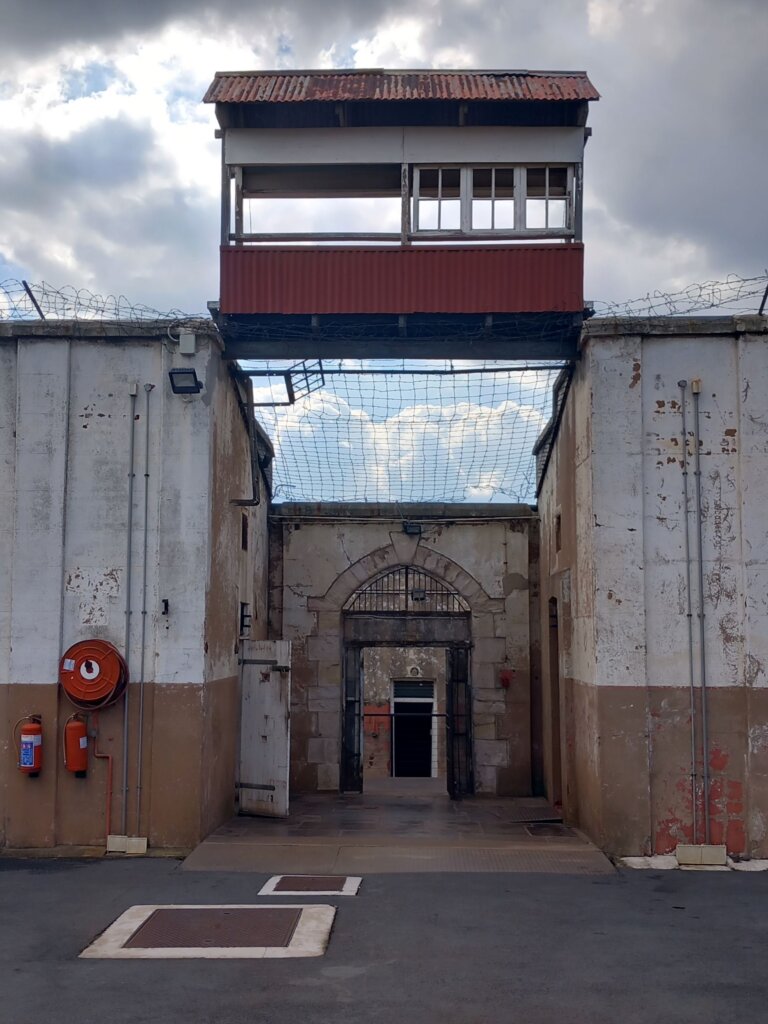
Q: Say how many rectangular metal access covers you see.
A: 2